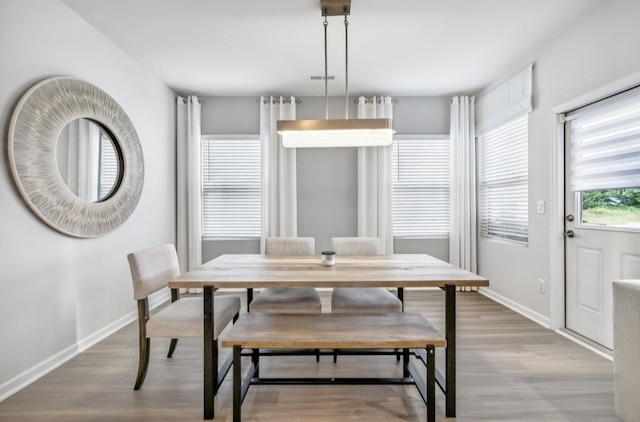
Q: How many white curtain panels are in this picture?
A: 4